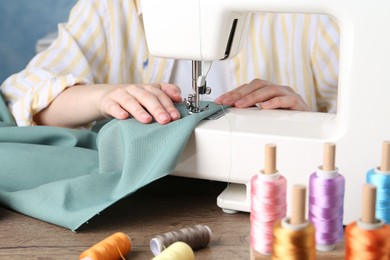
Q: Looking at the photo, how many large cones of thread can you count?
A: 5